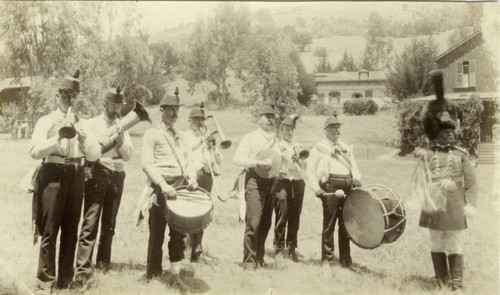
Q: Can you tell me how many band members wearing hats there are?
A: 8